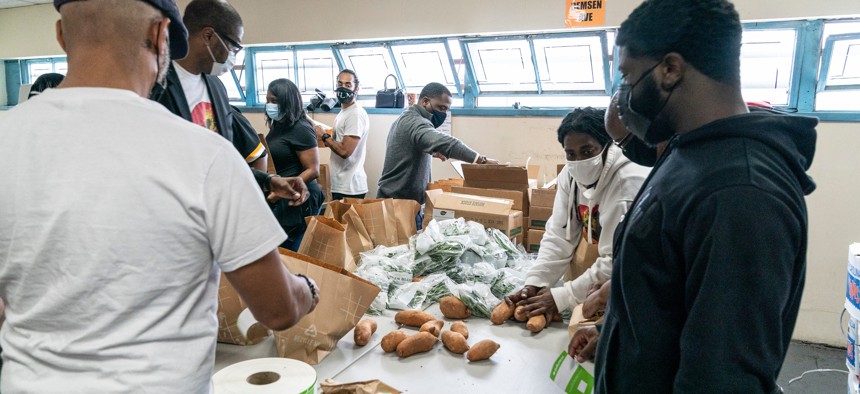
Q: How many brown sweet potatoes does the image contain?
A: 12